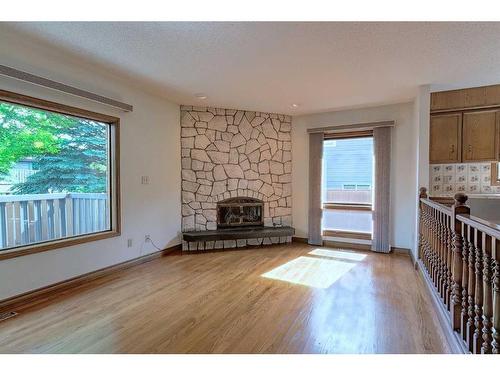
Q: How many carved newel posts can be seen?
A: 2